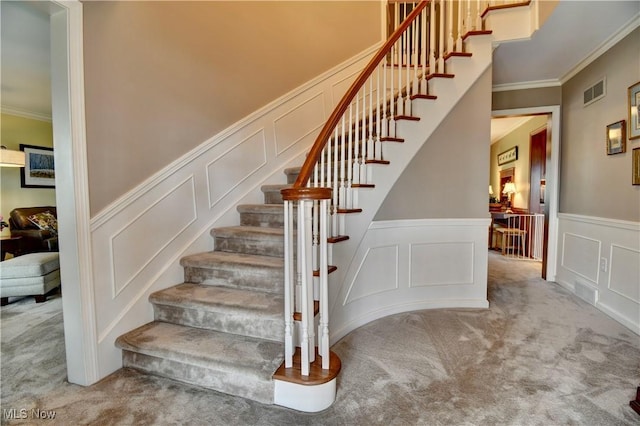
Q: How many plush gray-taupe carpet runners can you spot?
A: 1